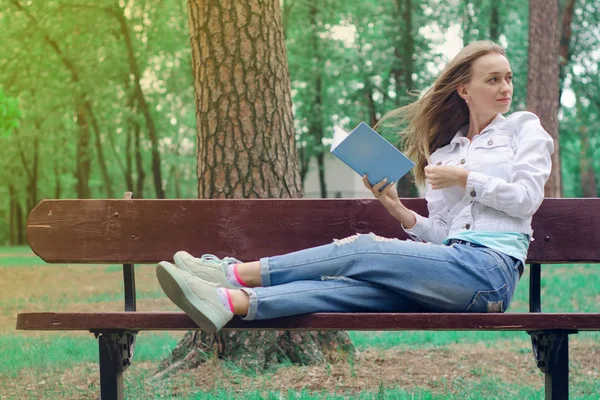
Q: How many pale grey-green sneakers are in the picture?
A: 2